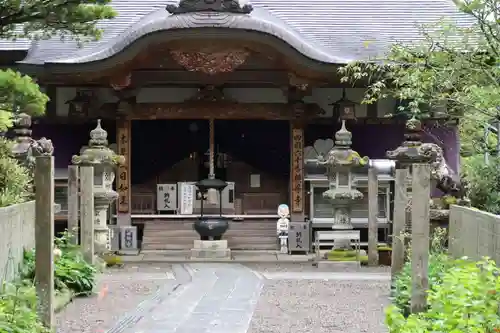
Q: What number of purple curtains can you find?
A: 2